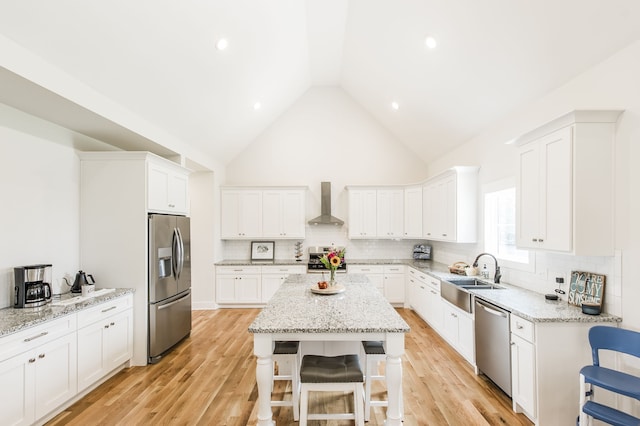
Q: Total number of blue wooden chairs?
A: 1